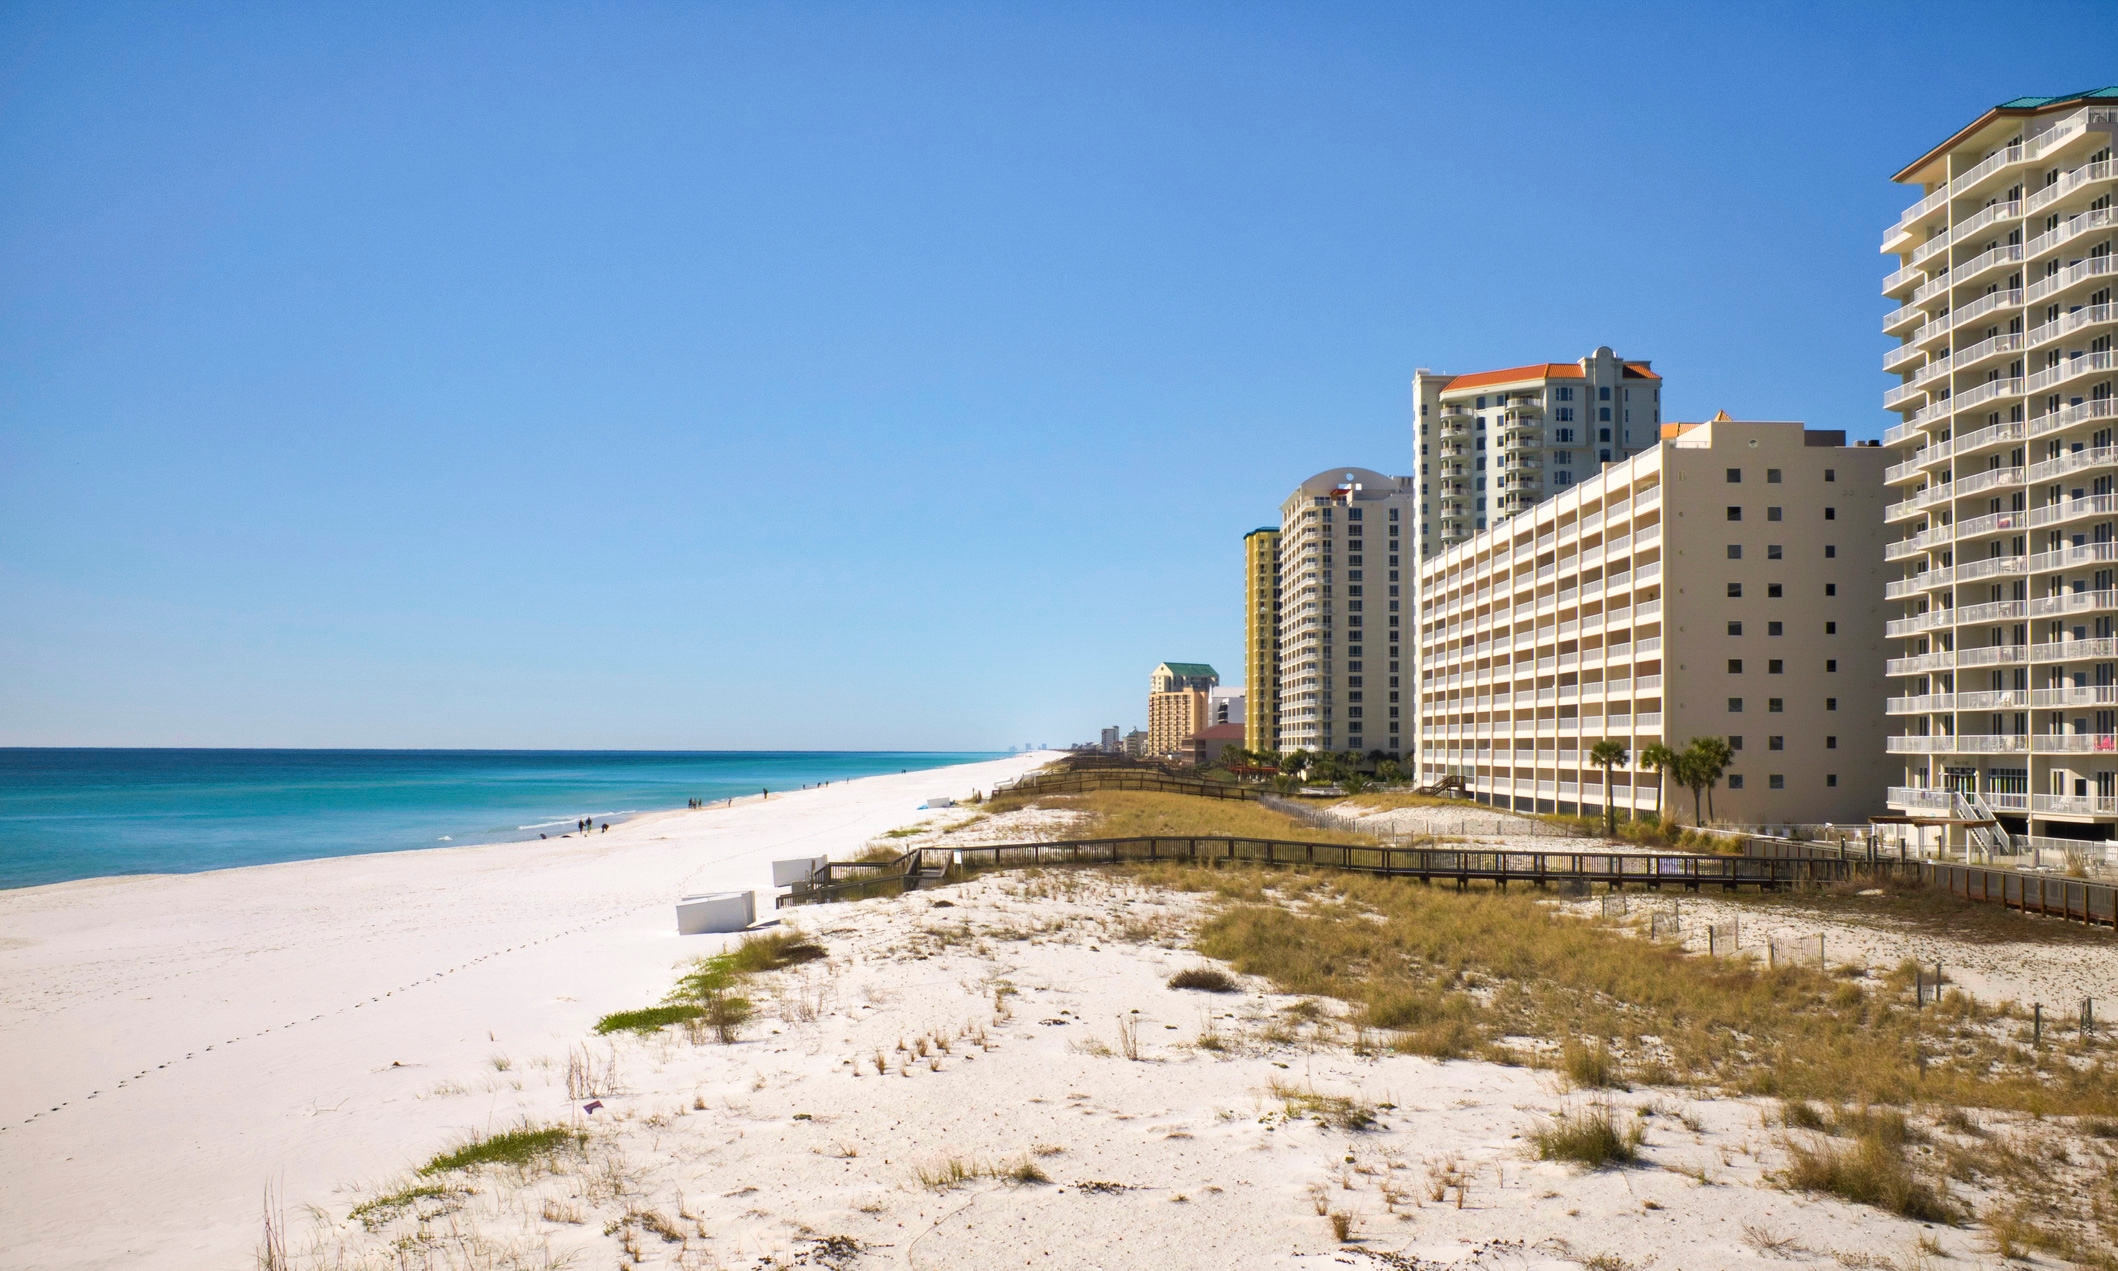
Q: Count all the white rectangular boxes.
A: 3